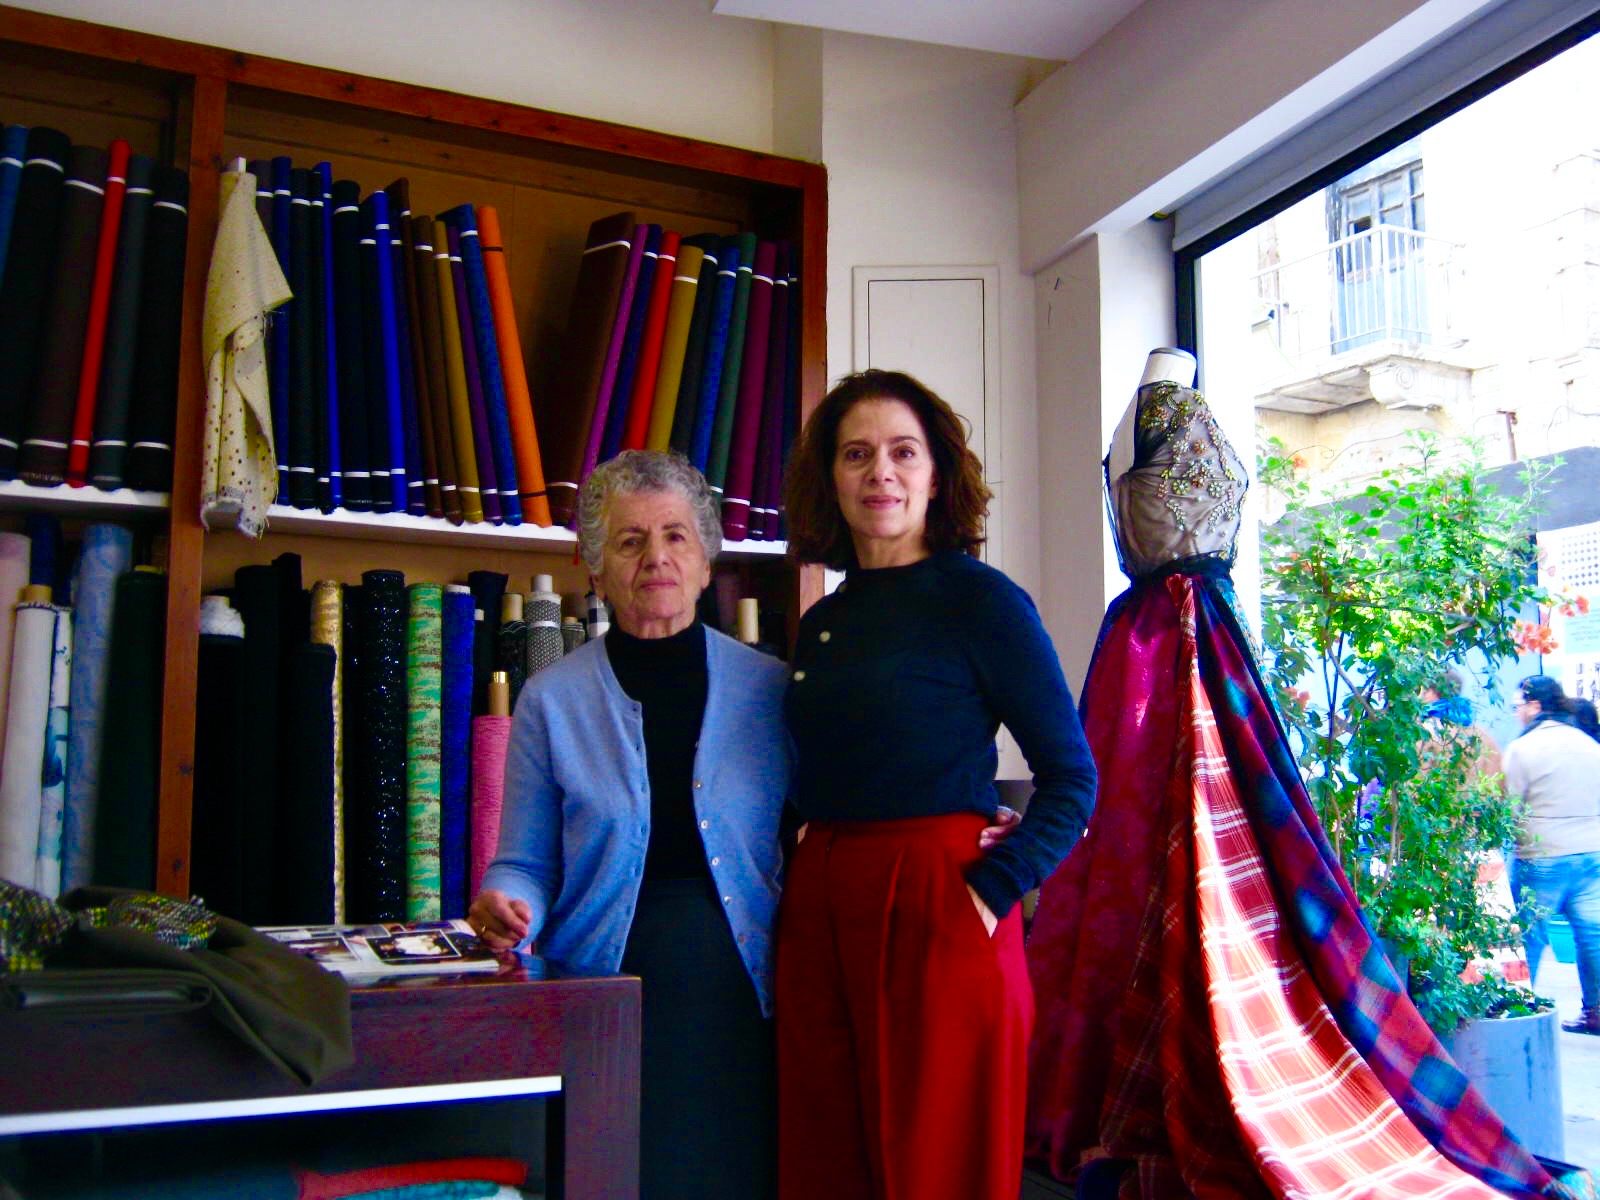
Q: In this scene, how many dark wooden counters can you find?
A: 1